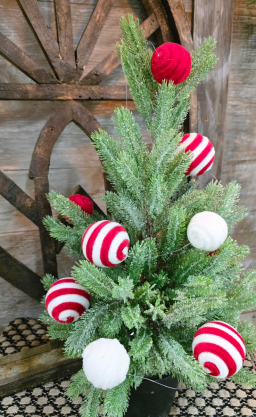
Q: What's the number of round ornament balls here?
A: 8